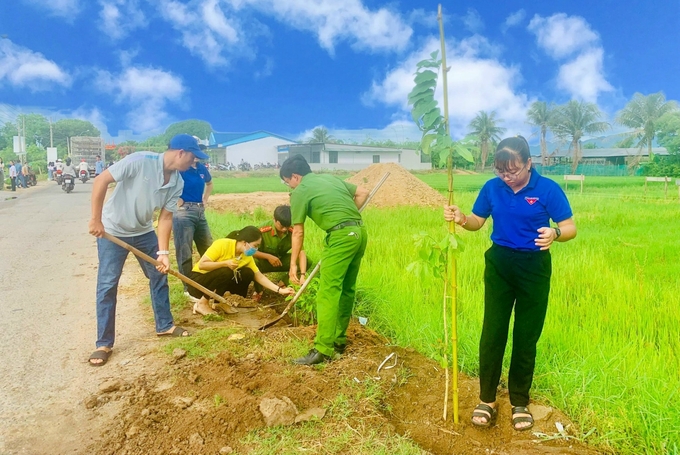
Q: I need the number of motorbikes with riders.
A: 3